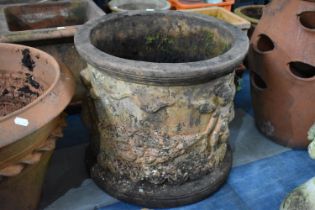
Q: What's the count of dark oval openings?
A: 4